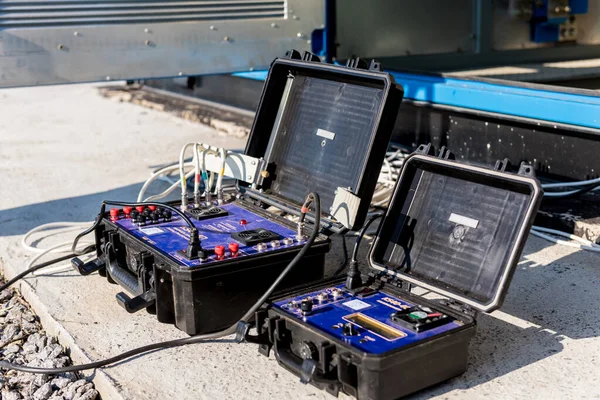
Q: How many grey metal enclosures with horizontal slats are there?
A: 1